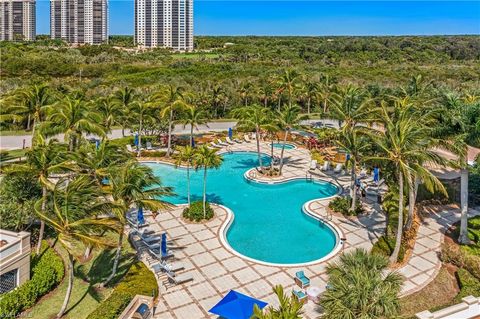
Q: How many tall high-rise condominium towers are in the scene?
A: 3